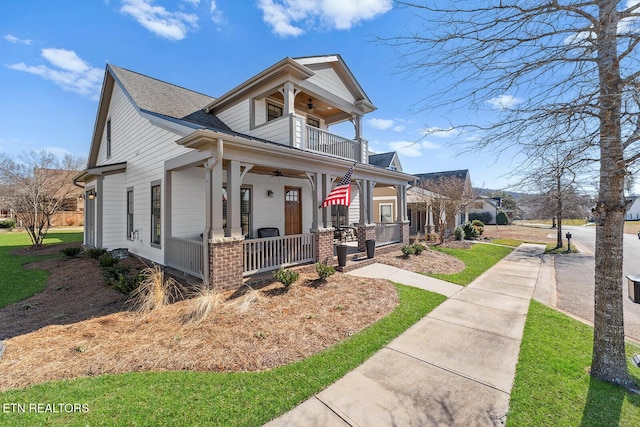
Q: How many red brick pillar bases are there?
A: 4